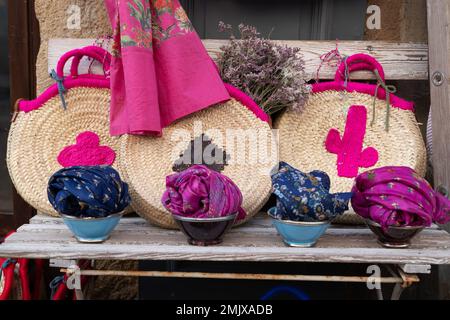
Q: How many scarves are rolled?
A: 4